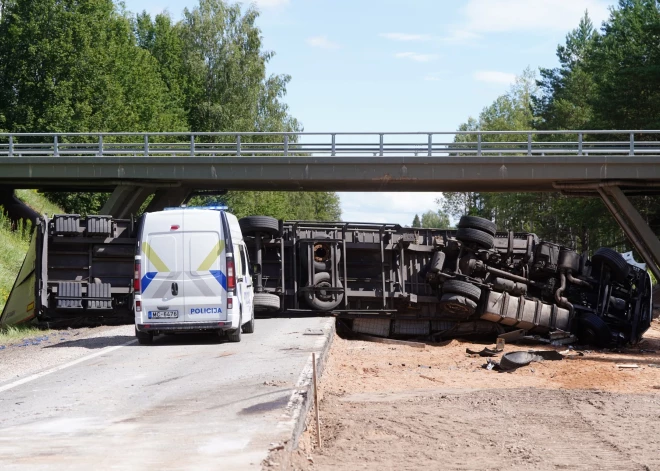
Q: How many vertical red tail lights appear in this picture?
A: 2